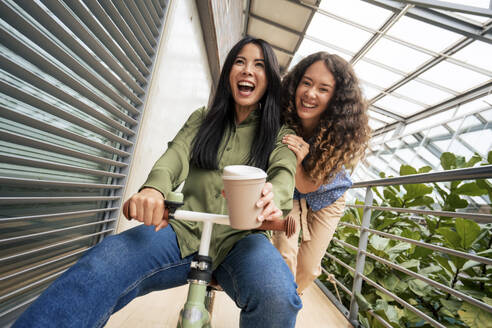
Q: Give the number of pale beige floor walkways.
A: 1